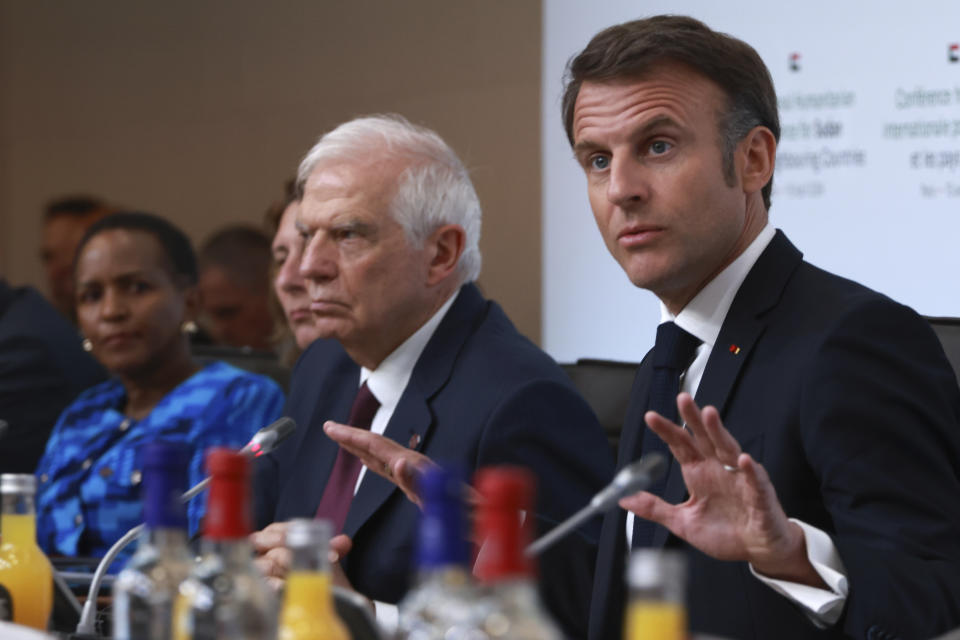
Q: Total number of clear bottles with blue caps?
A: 2